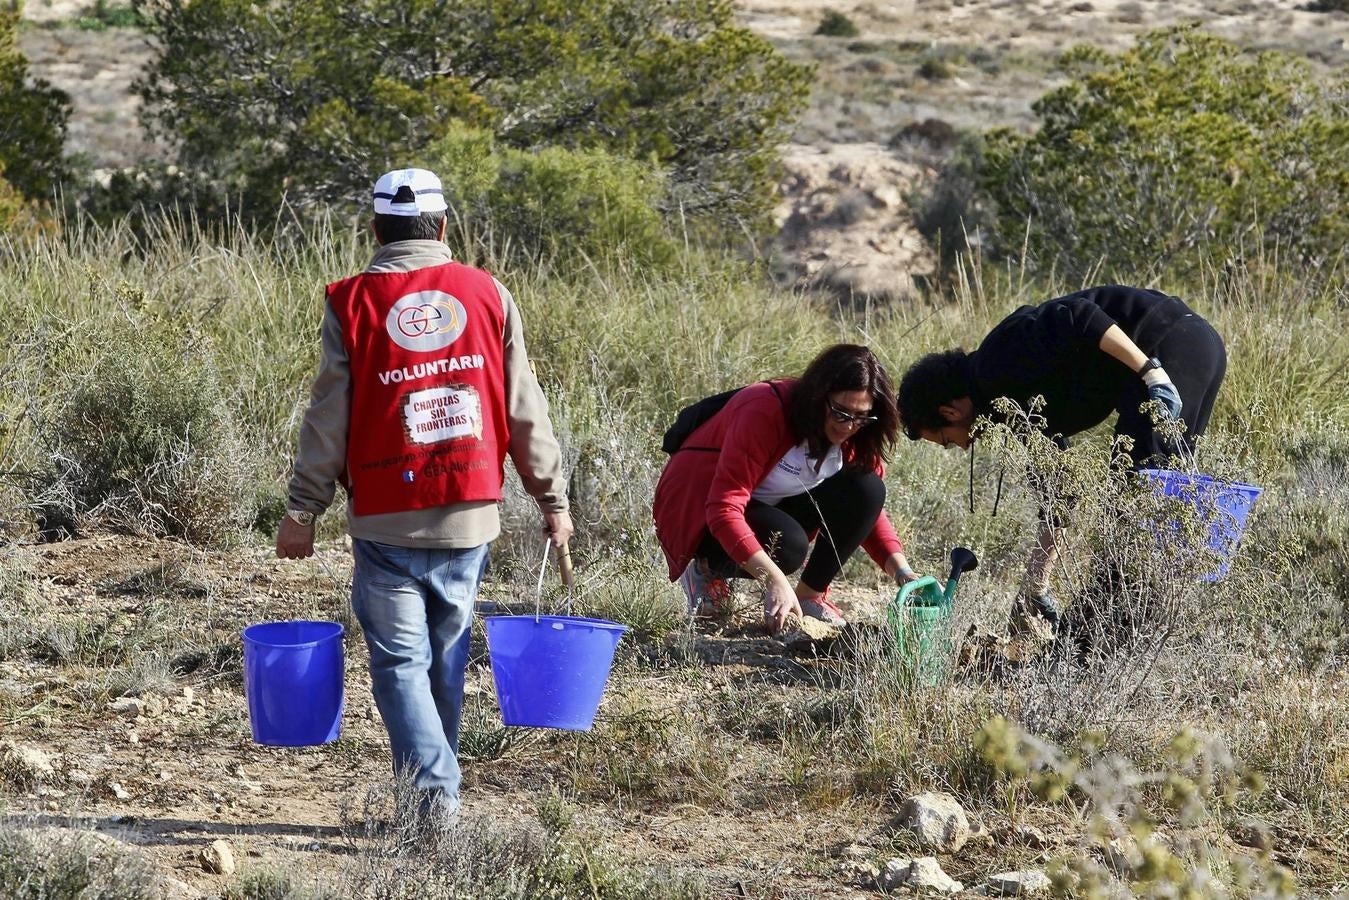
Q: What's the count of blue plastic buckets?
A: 3